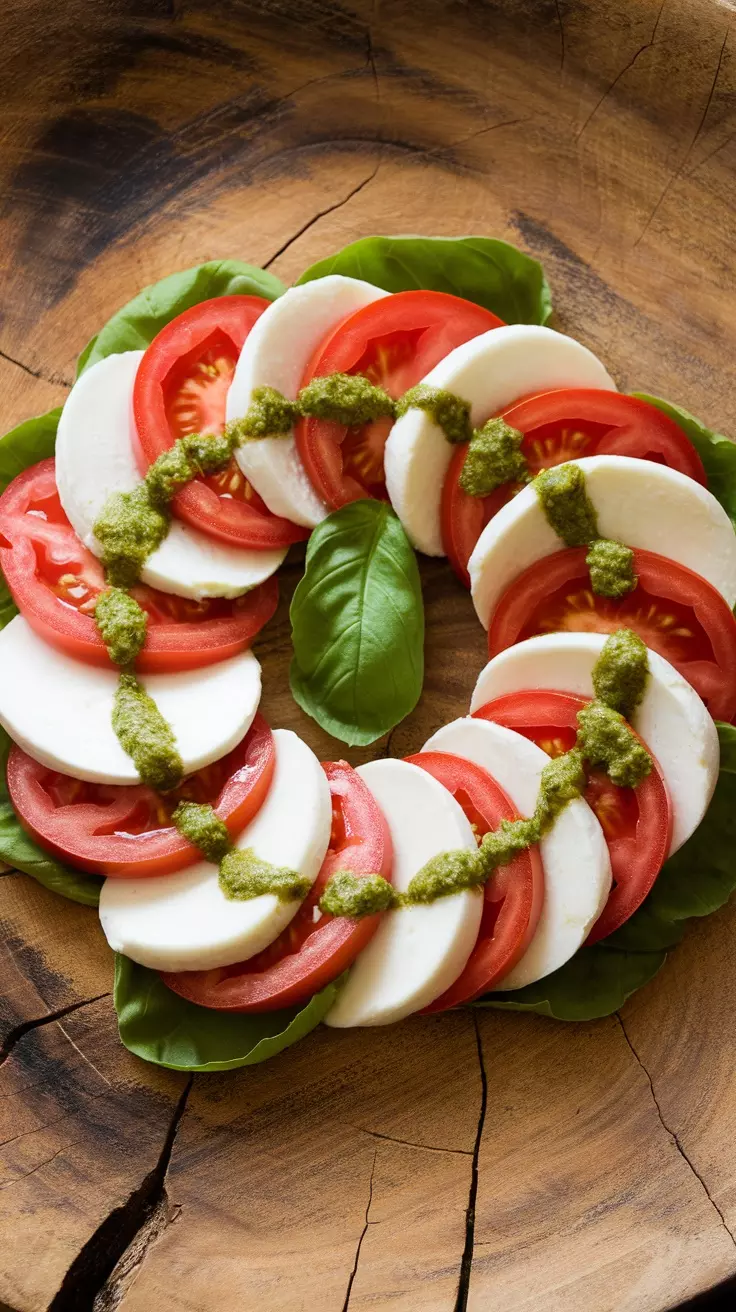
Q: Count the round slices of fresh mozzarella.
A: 9